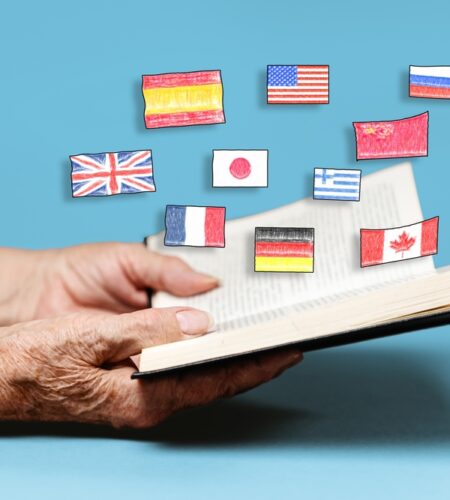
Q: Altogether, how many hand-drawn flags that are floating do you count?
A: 10